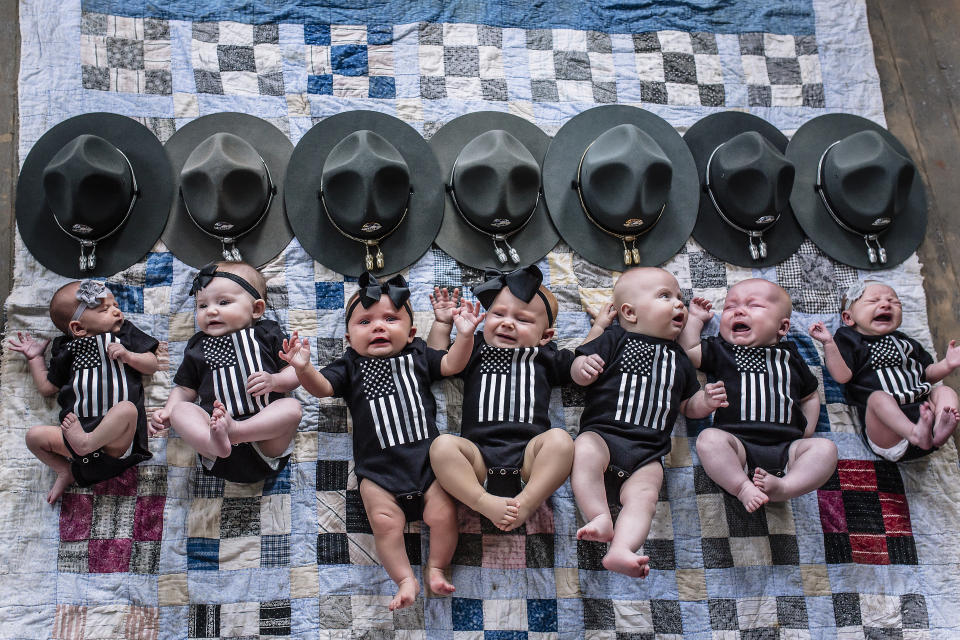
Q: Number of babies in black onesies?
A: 7